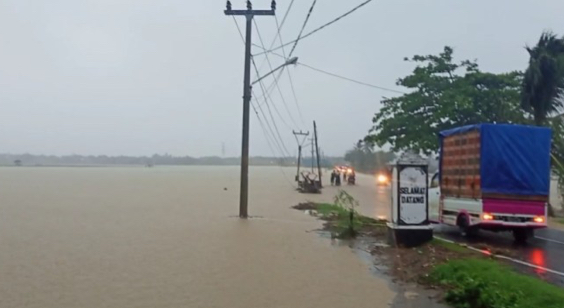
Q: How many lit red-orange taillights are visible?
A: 2